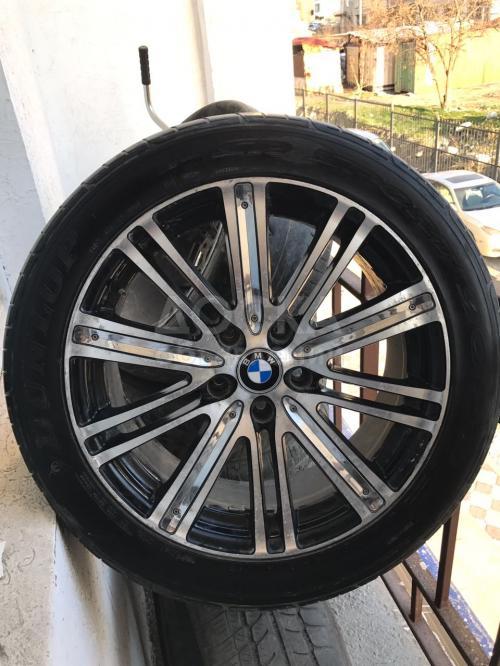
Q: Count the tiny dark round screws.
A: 10